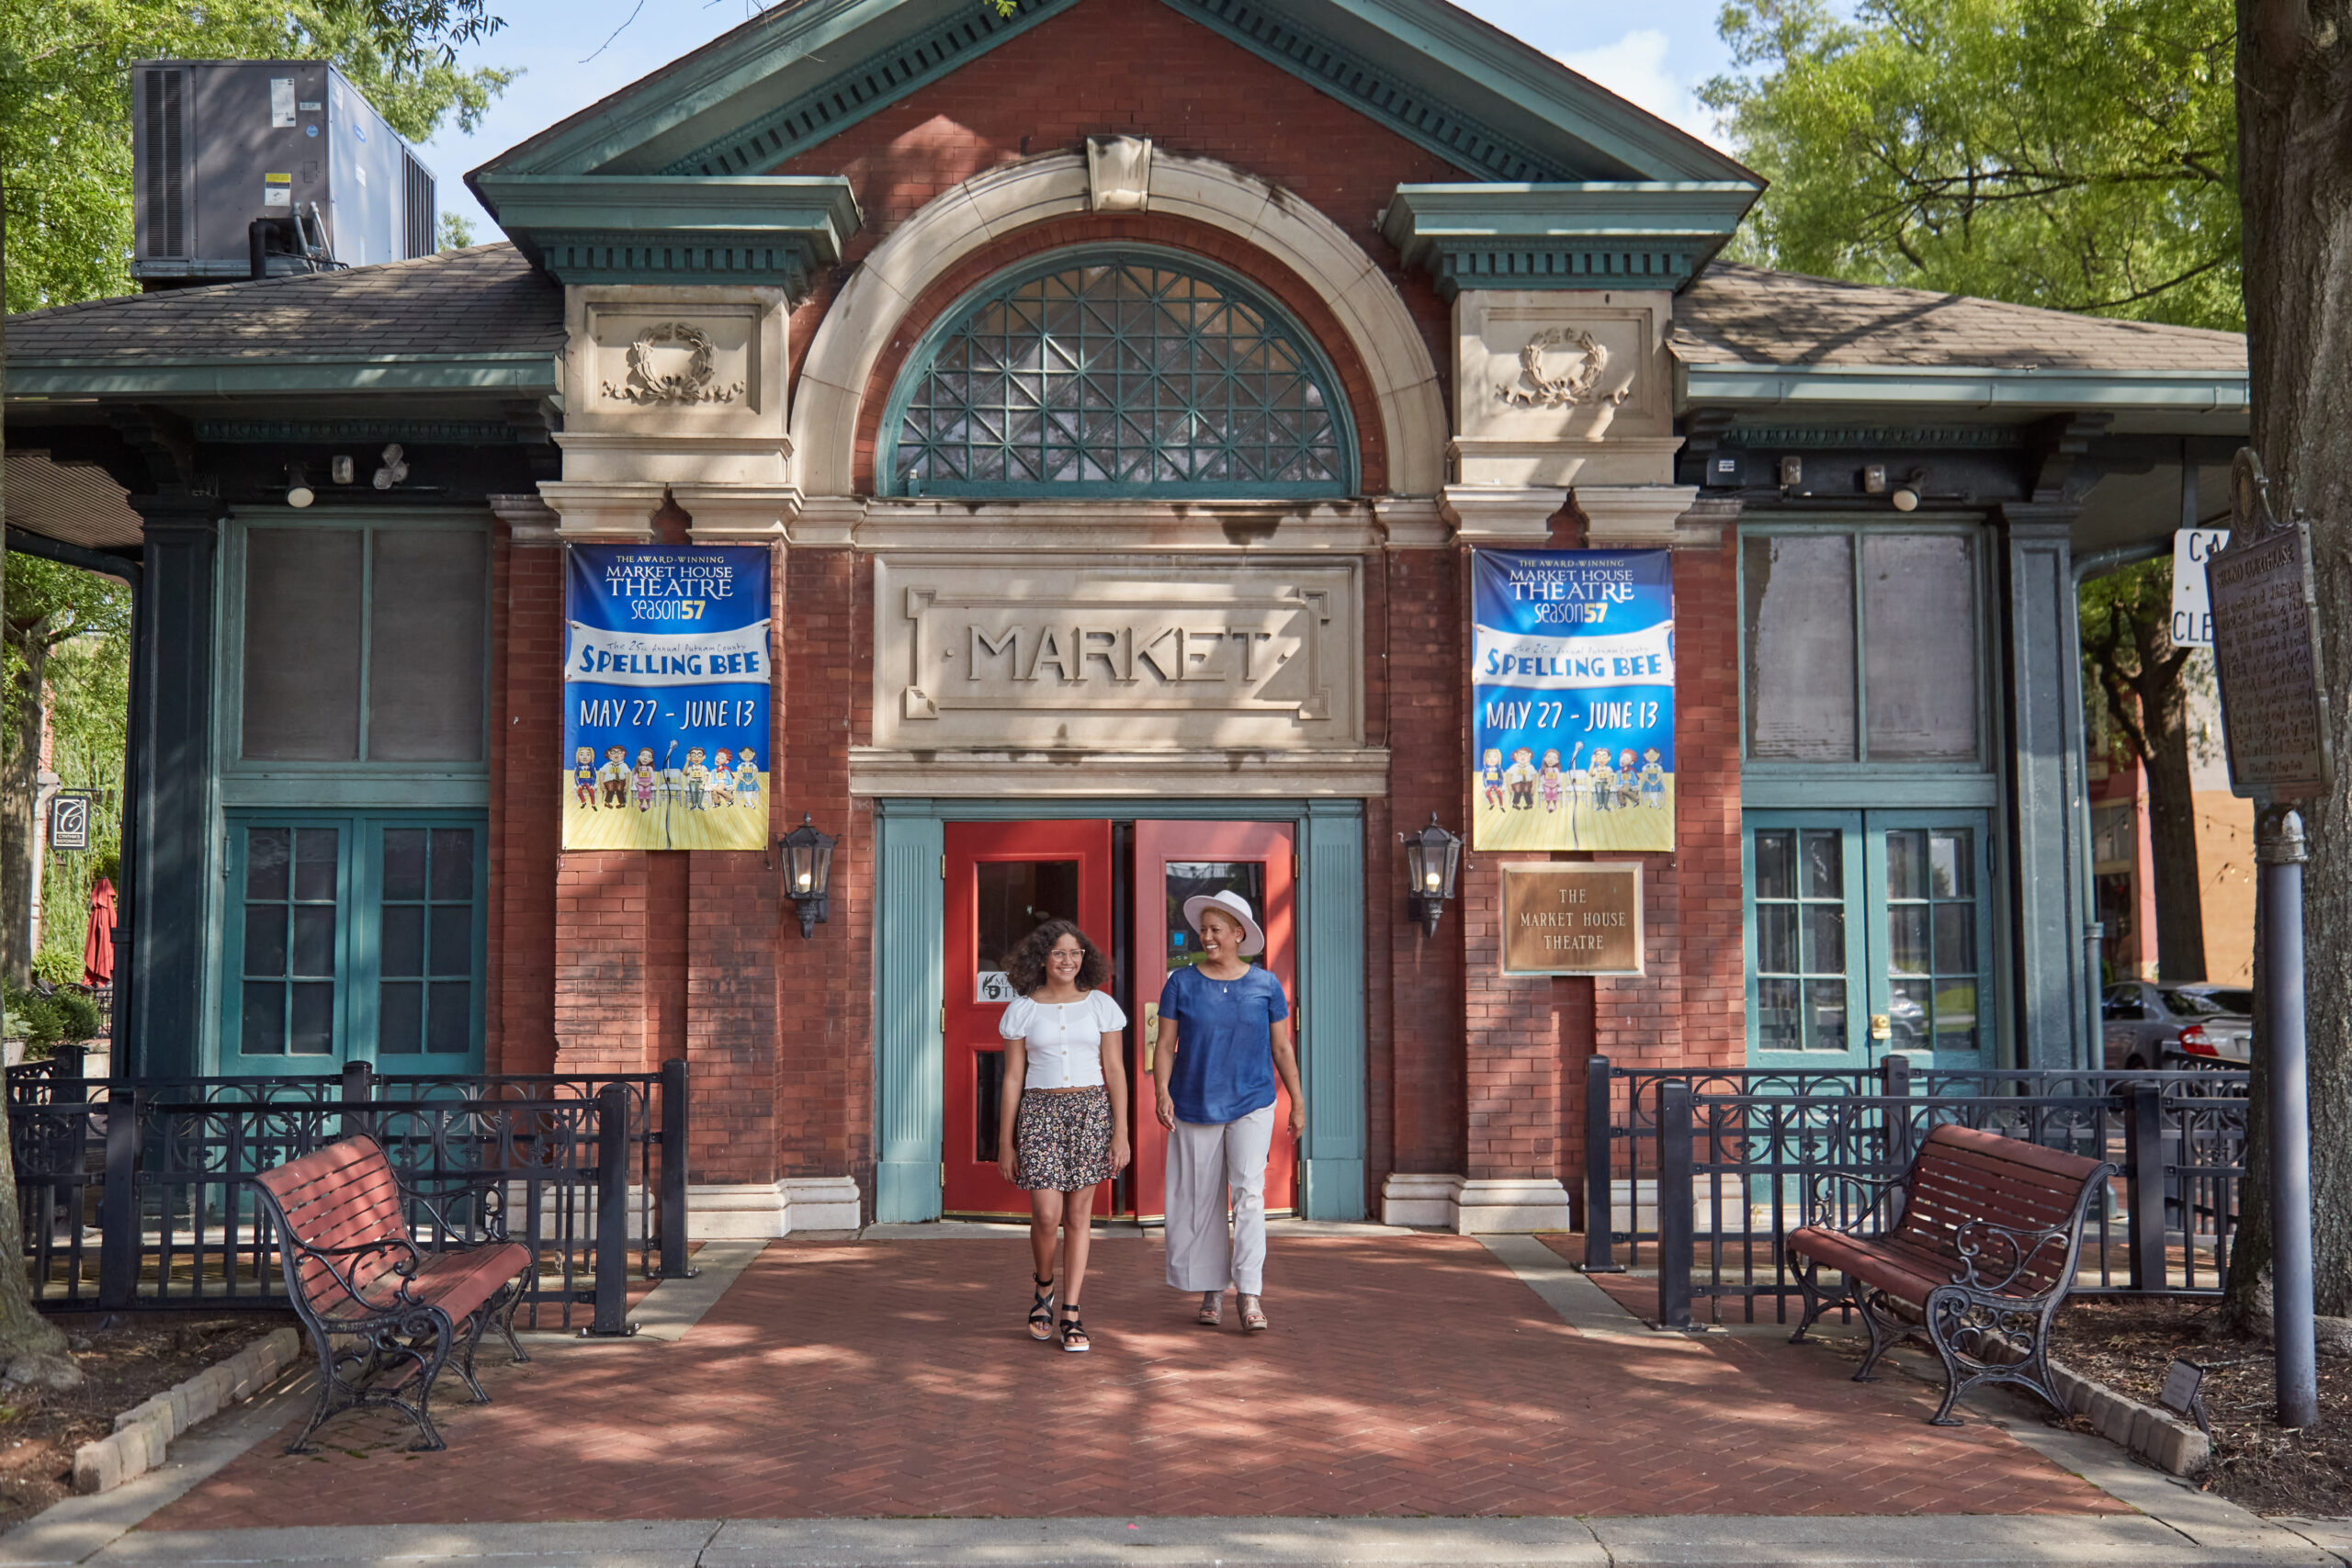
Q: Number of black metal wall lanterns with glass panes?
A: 2